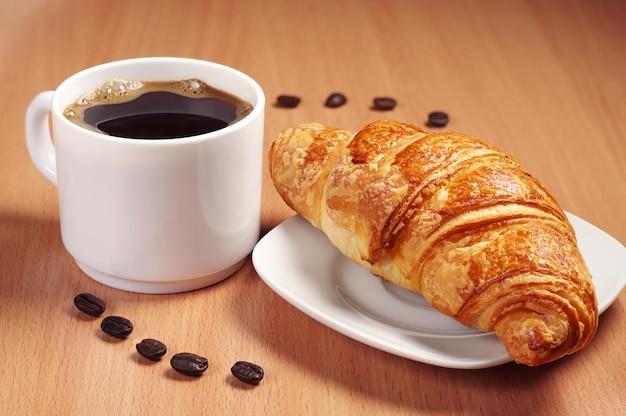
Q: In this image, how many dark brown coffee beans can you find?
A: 9